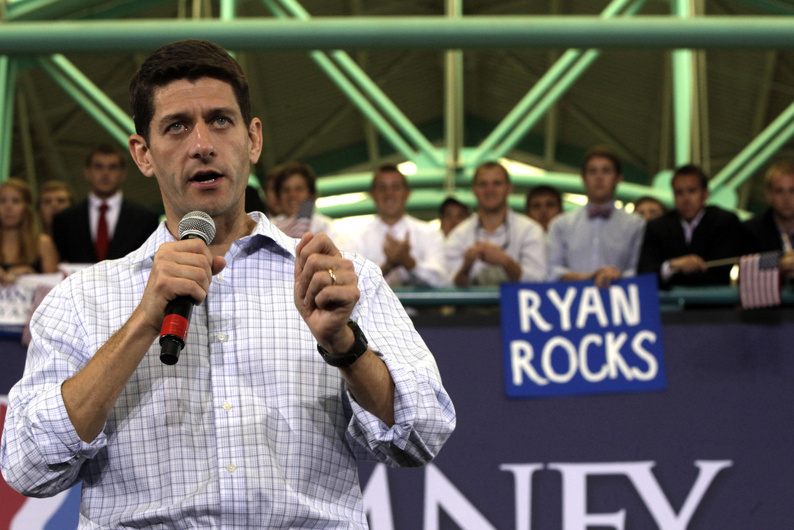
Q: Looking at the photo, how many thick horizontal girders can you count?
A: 1